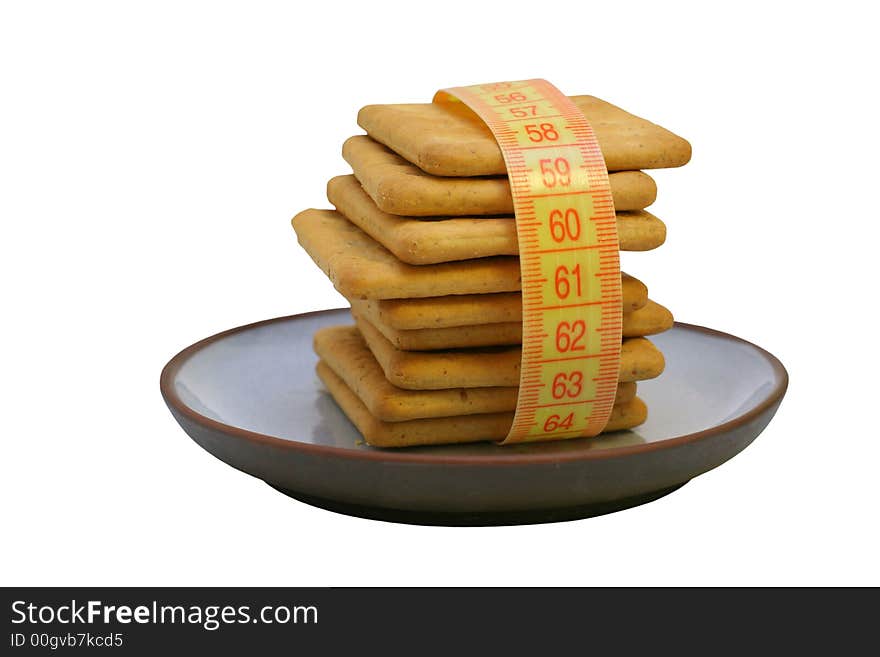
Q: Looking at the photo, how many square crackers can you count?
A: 9